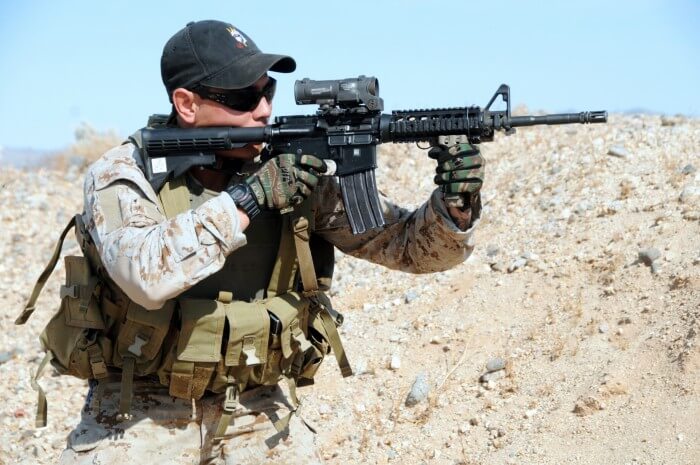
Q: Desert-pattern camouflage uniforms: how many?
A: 1